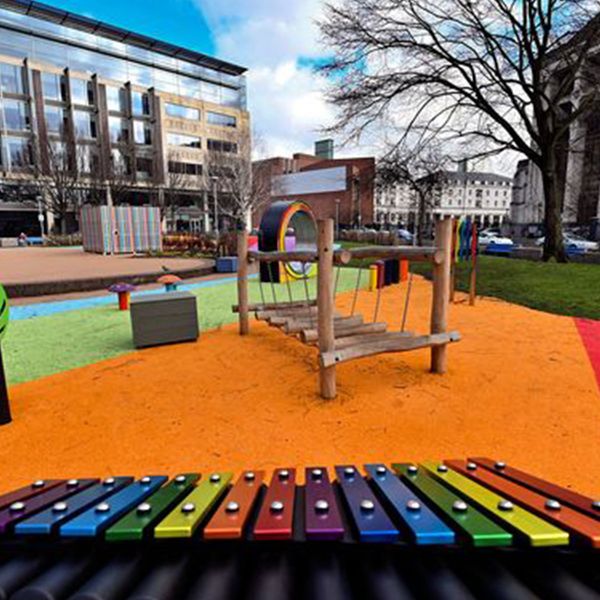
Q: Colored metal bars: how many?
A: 15